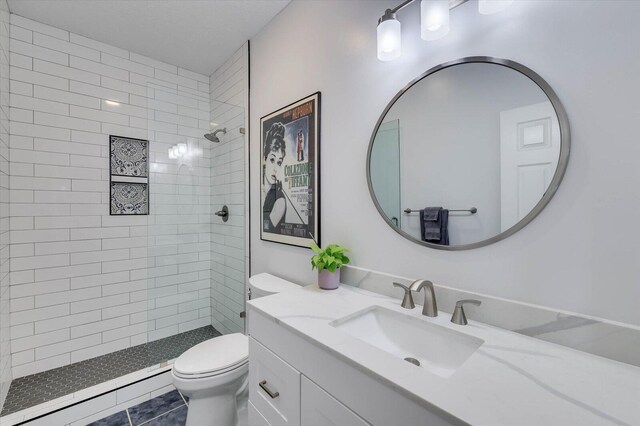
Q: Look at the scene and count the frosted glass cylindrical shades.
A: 3